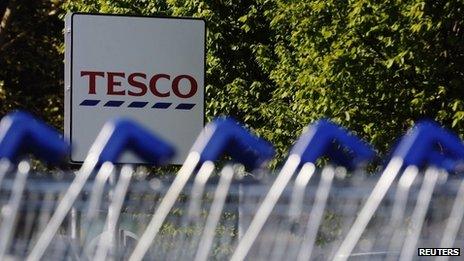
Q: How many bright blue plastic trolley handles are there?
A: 5